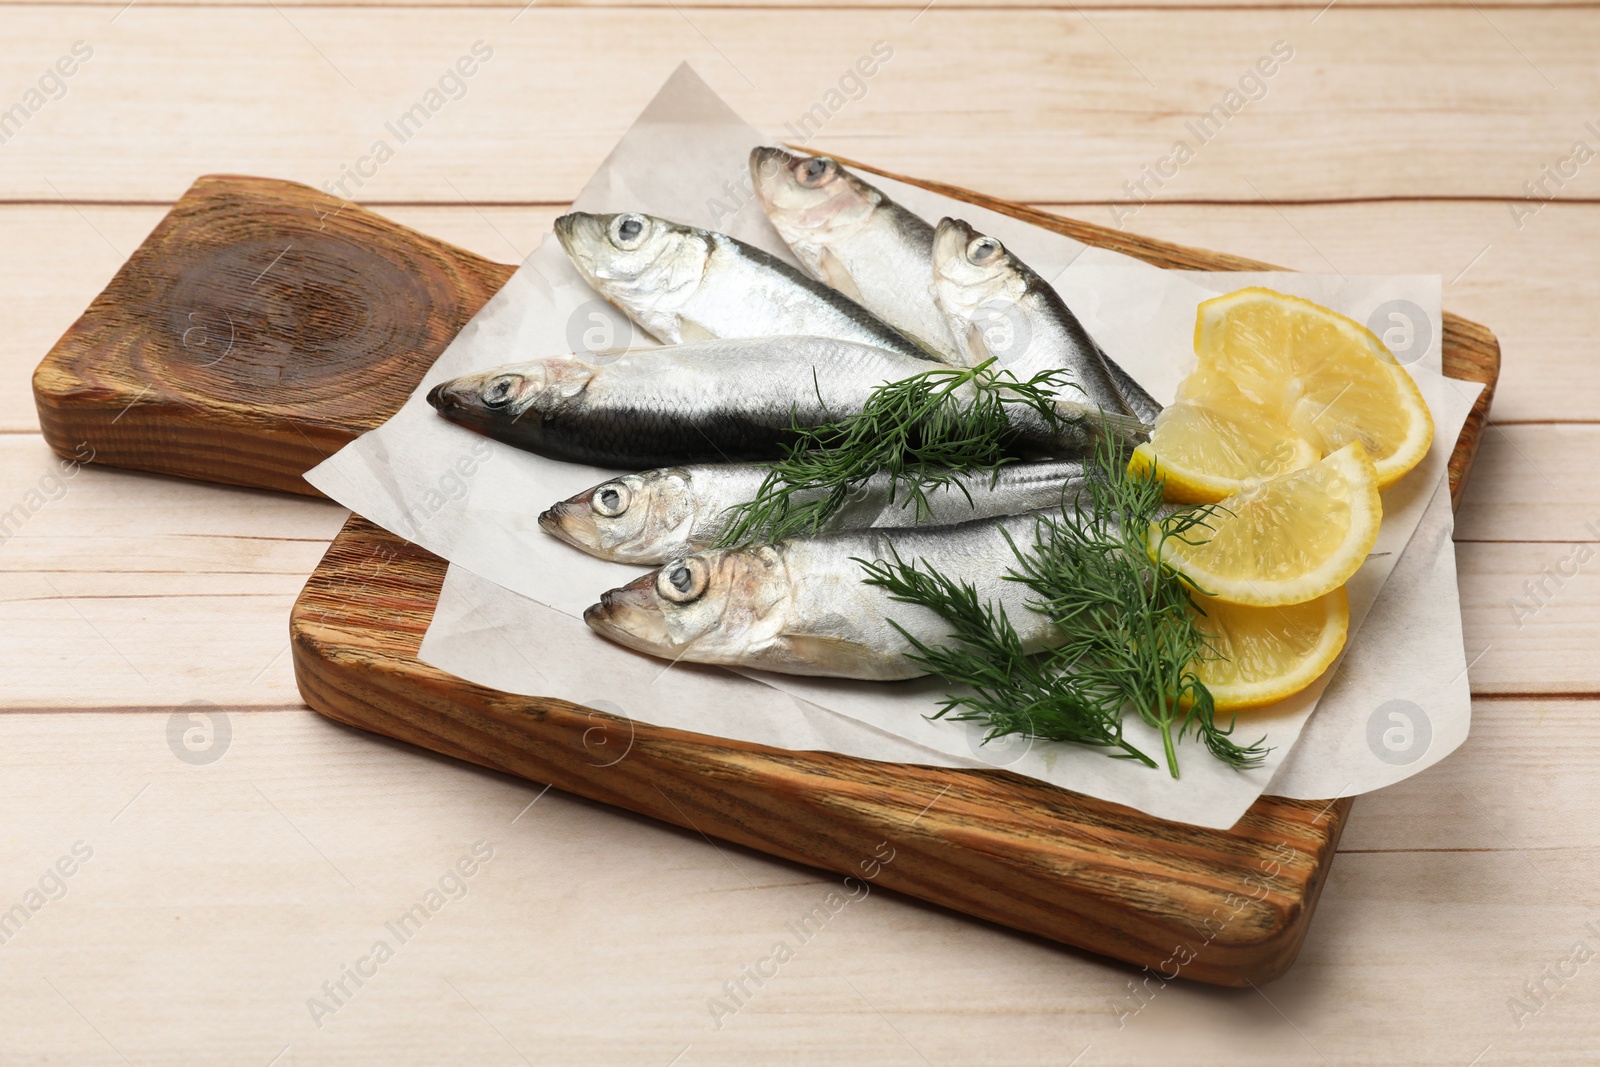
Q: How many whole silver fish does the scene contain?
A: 6